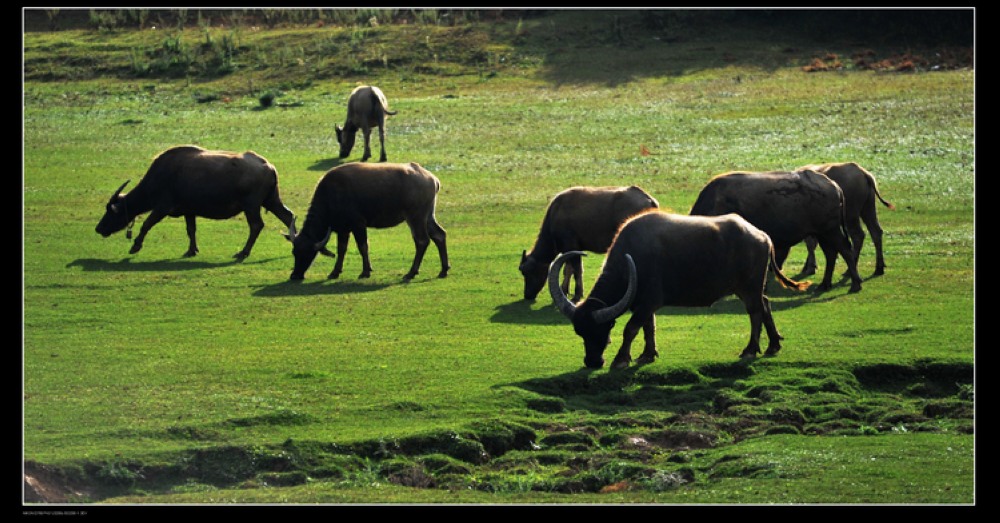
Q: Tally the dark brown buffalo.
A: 7